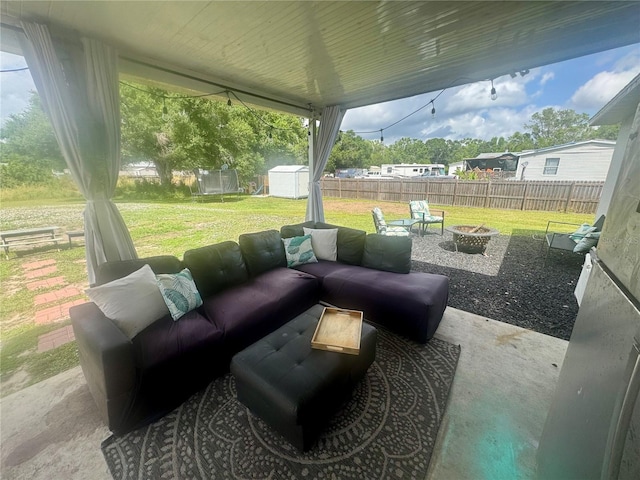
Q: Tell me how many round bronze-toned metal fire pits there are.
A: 1